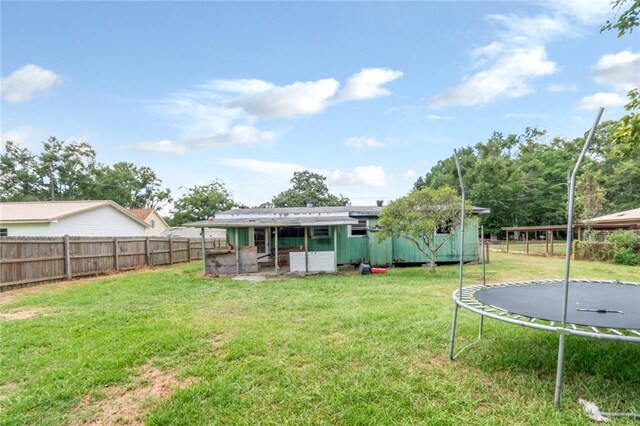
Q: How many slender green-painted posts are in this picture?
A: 5